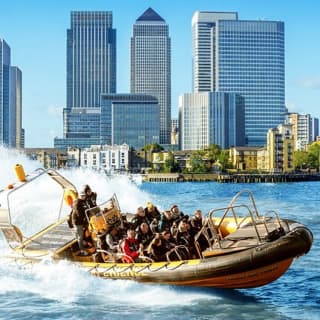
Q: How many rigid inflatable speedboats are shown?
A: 1